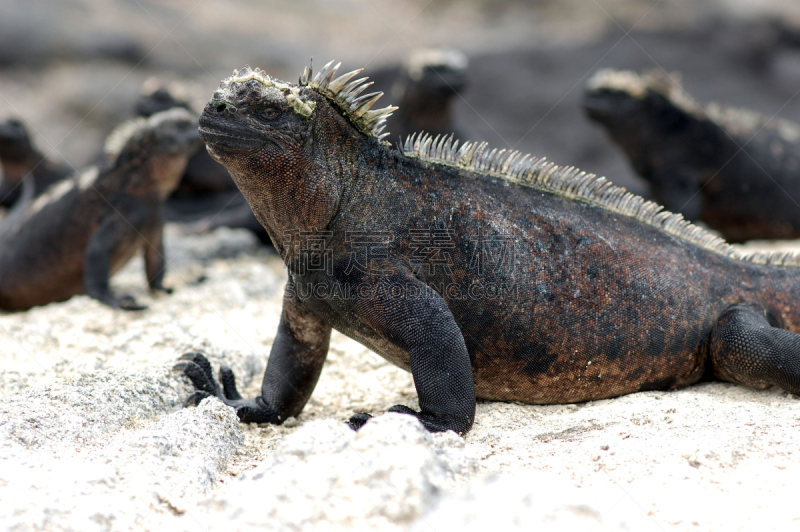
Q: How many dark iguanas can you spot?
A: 6